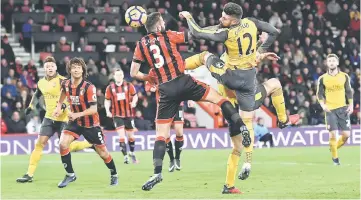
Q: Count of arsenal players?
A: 4